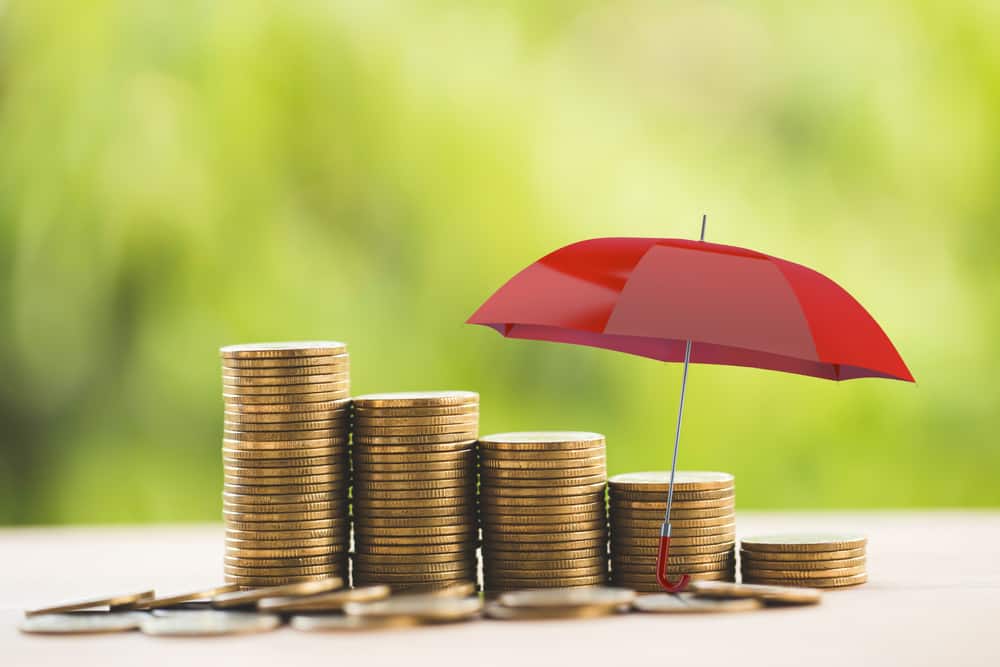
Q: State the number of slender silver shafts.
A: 1